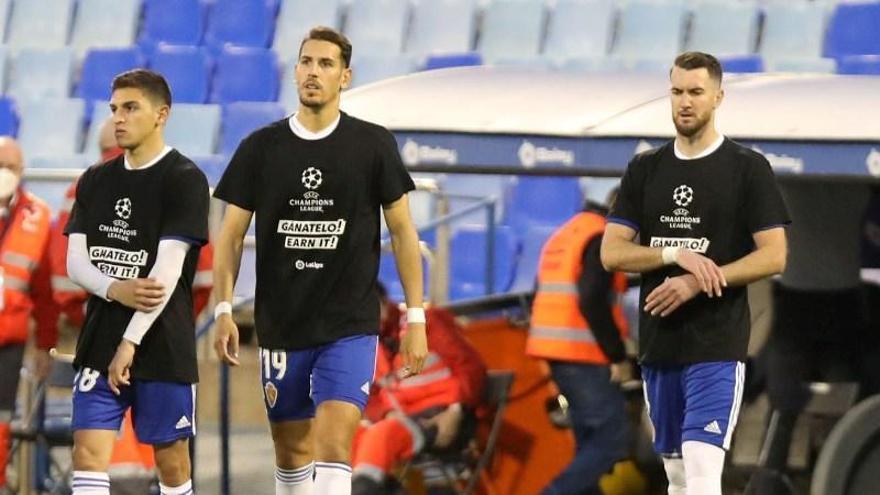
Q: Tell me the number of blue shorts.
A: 3